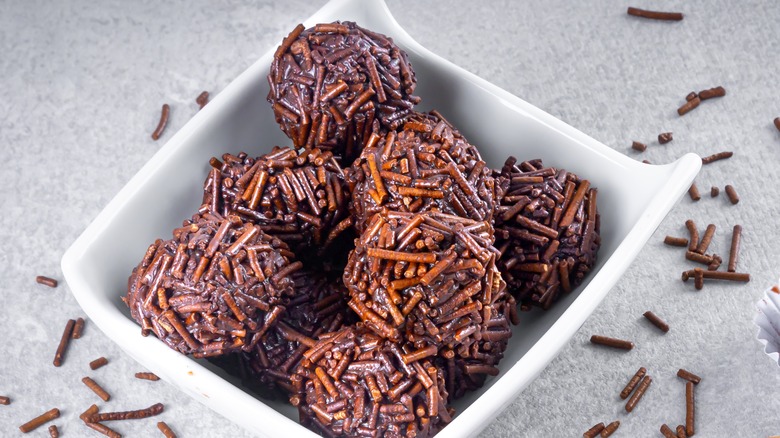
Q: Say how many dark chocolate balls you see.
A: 9